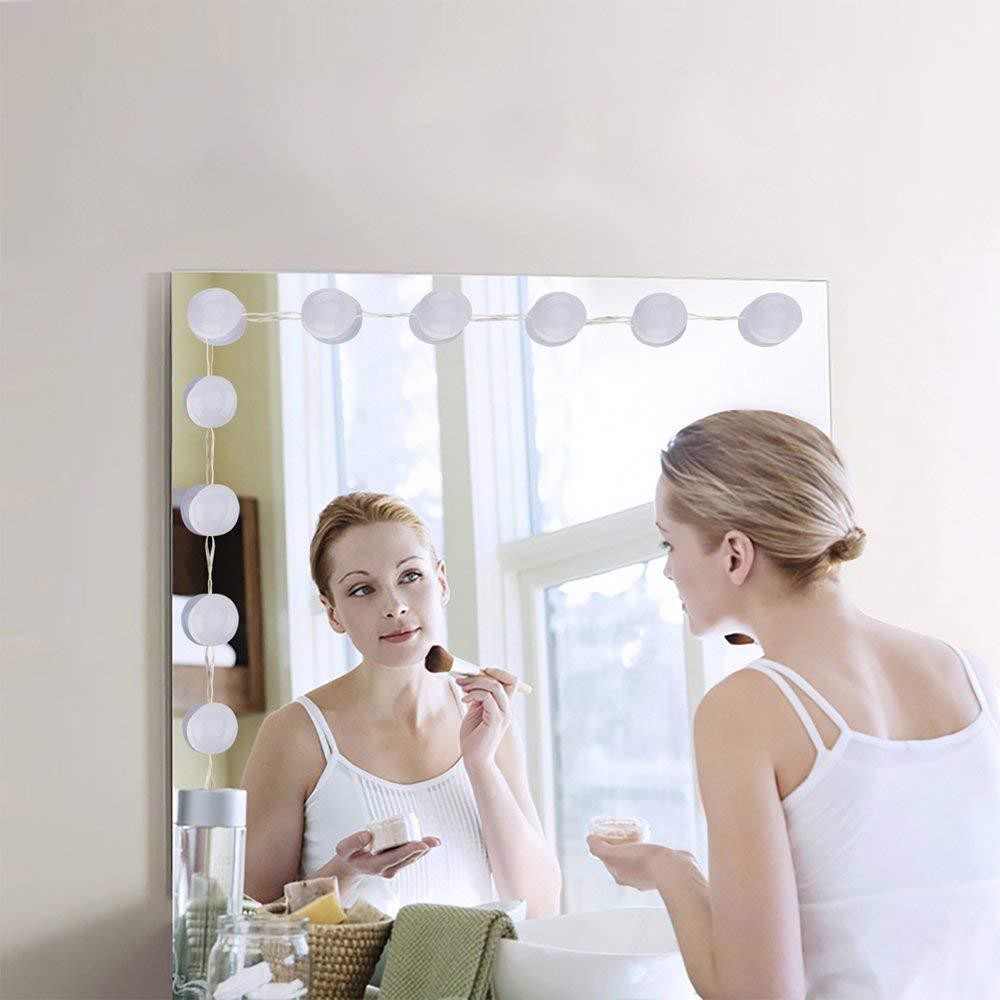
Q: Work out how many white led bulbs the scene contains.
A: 10